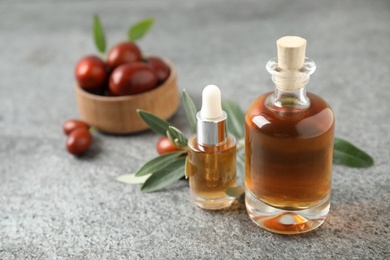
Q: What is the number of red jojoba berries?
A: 7